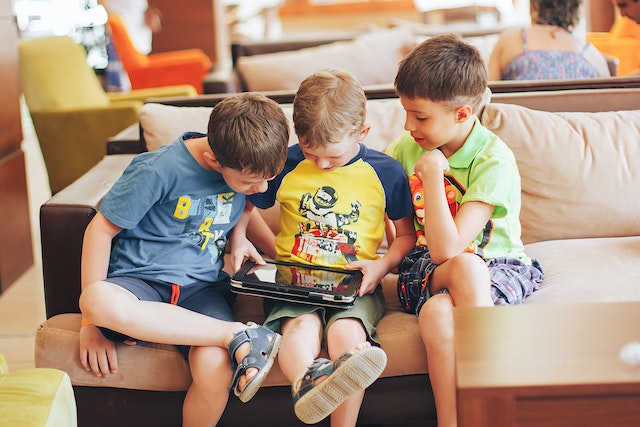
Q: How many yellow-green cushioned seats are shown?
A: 2